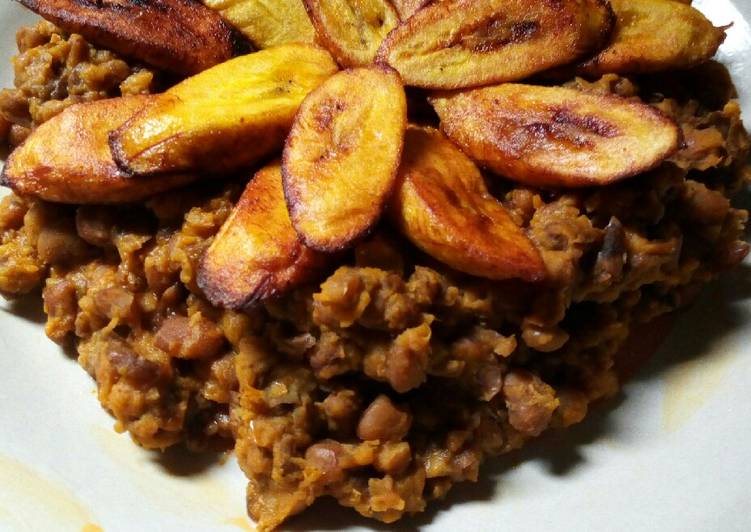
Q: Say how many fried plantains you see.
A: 12